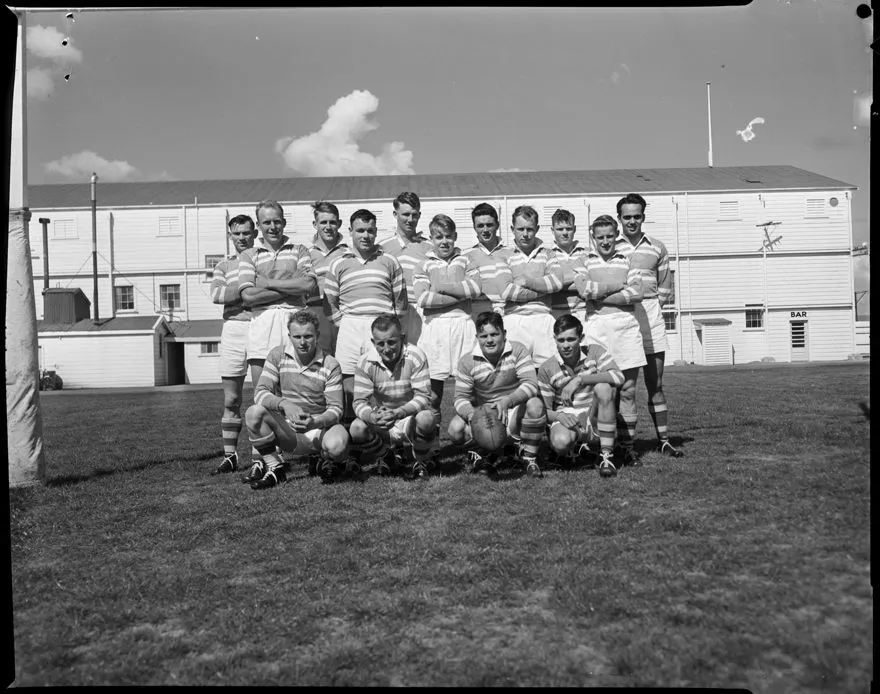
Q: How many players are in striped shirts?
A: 15